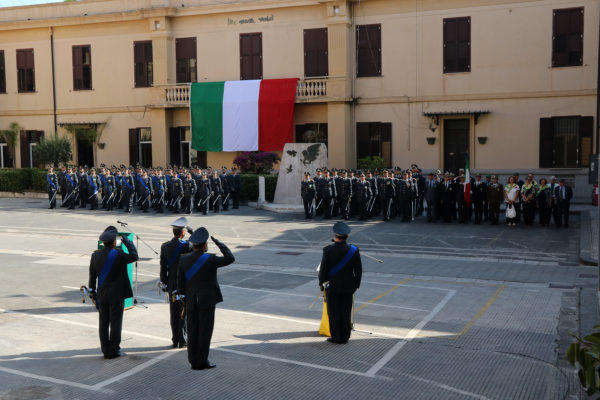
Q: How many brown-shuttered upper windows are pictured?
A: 10